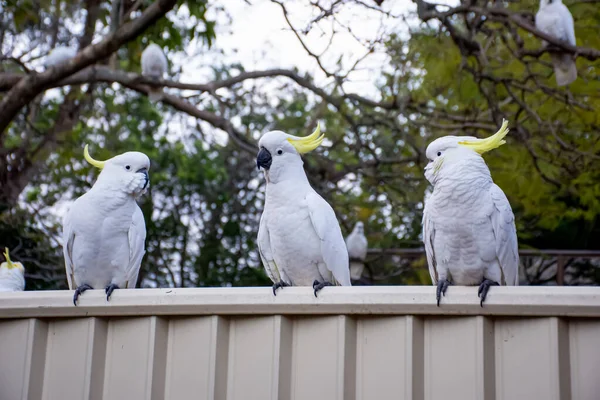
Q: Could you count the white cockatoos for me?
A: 8